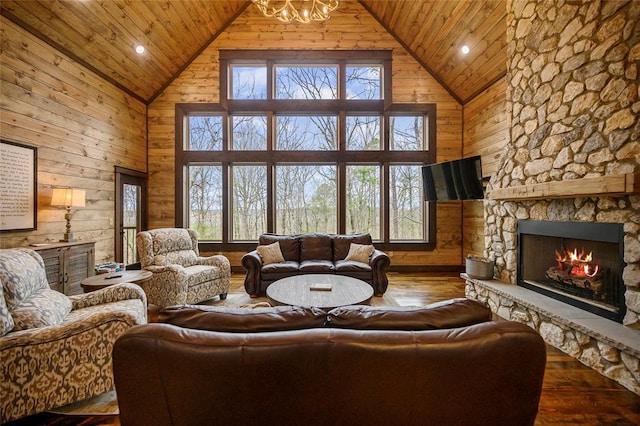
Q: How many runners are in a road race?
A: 0